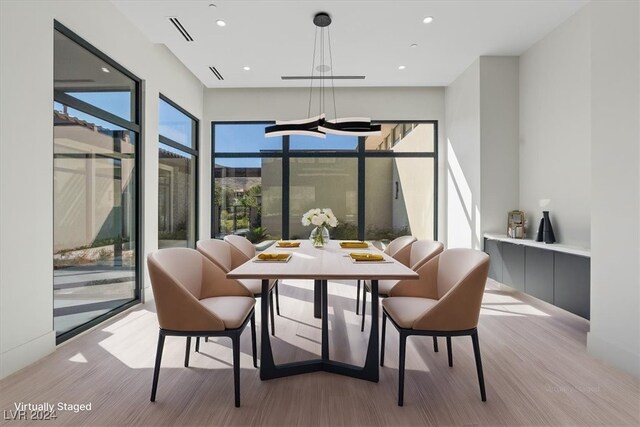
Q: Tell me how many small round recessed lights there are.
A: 4